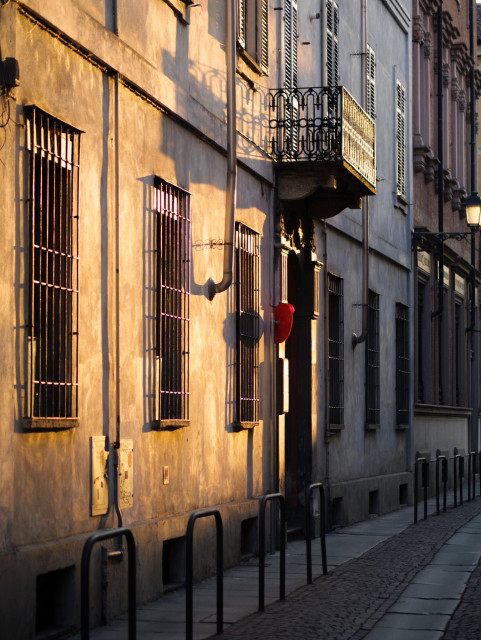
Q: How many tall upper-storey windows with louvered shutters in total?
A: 5